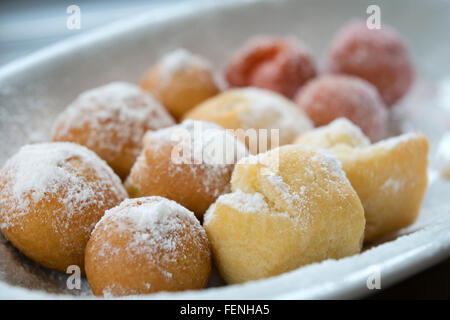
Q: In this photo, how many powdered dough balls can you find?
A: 11